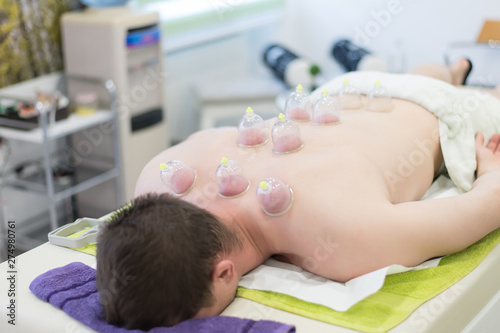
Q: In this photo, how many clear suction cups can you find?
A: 9